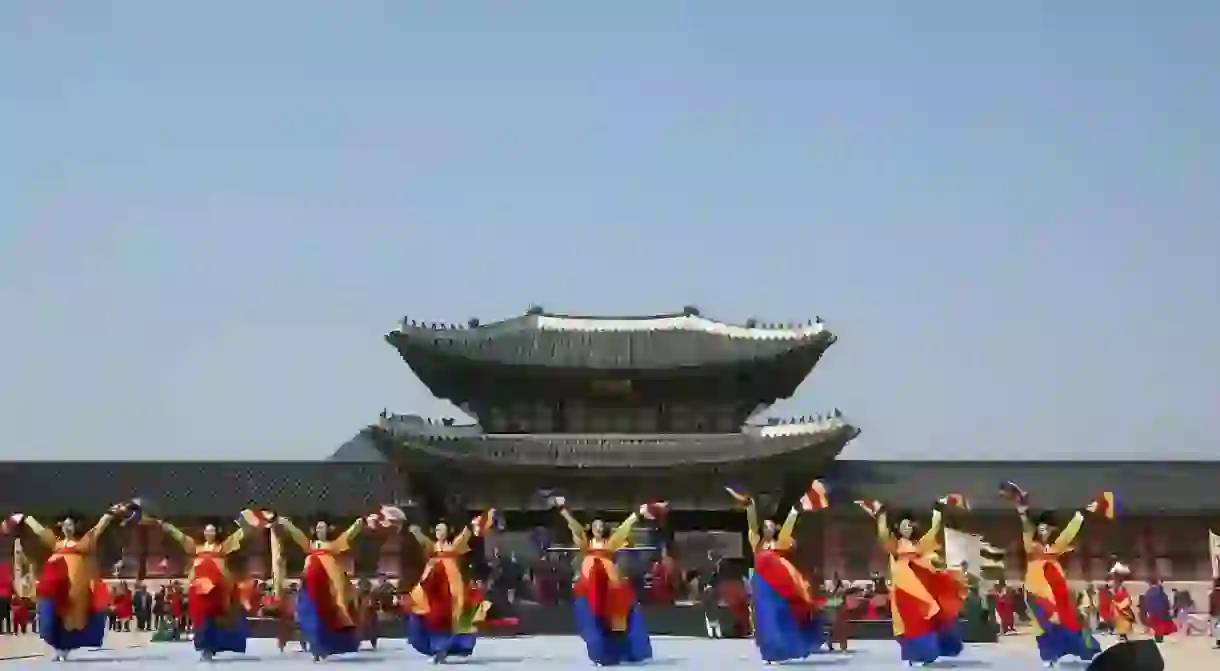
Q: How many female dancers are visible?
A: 8